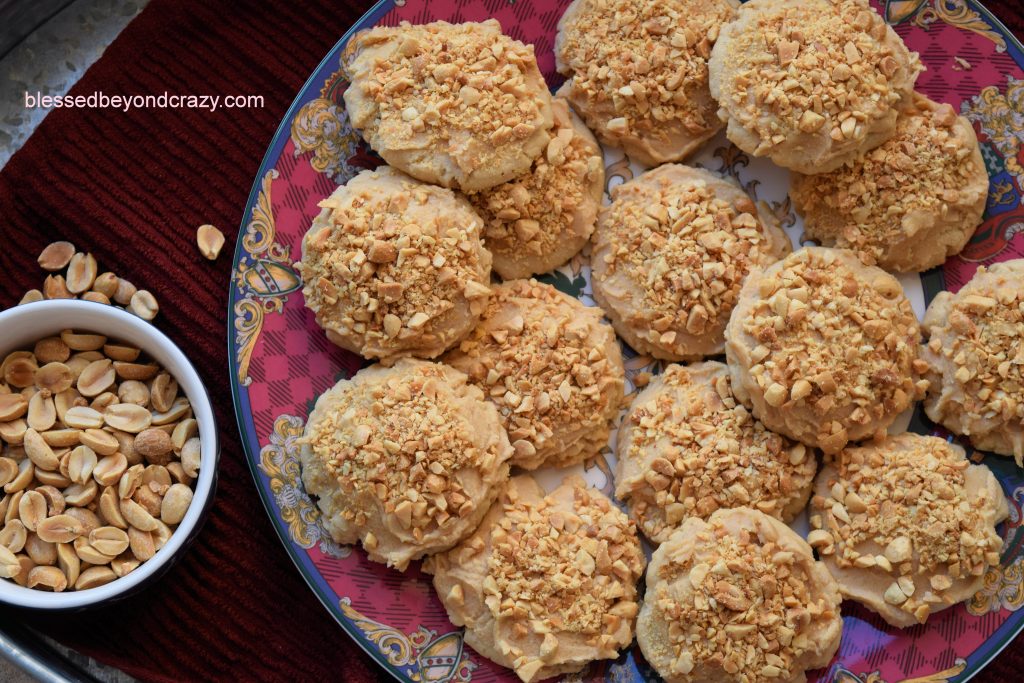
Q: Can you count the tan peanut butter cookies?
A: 15